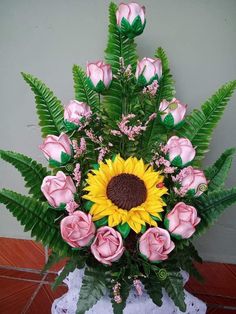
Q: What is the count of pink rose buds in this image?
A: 13